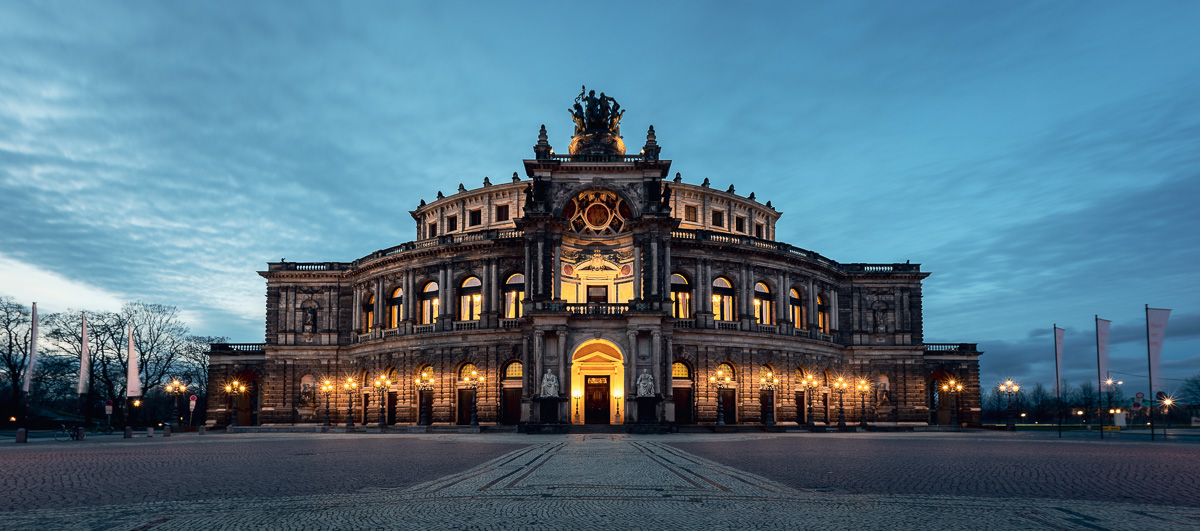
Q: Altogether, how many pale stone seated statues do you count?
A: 2